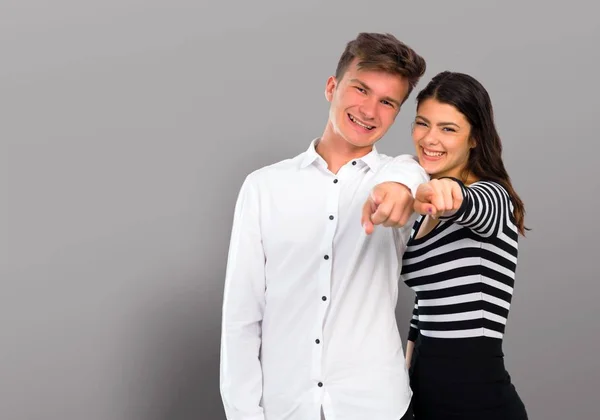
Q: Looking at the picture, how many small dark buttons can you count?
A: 7